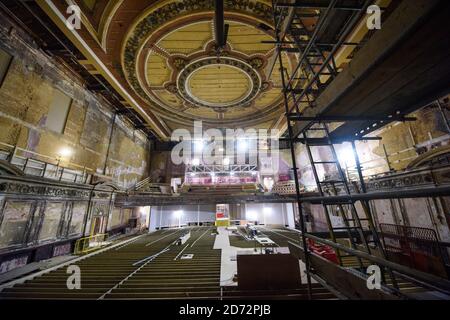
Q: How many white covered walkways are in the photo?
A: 1